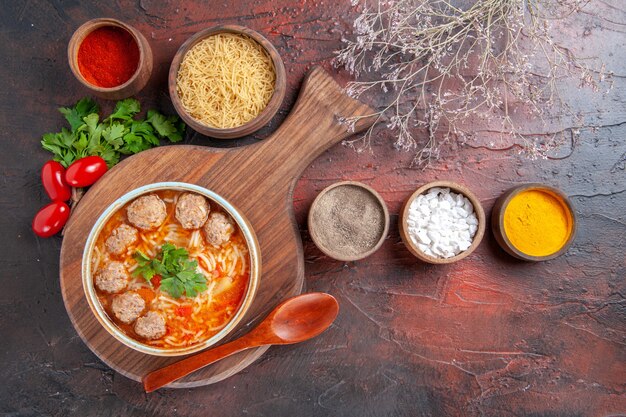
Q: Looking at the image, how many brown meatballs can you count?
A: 7